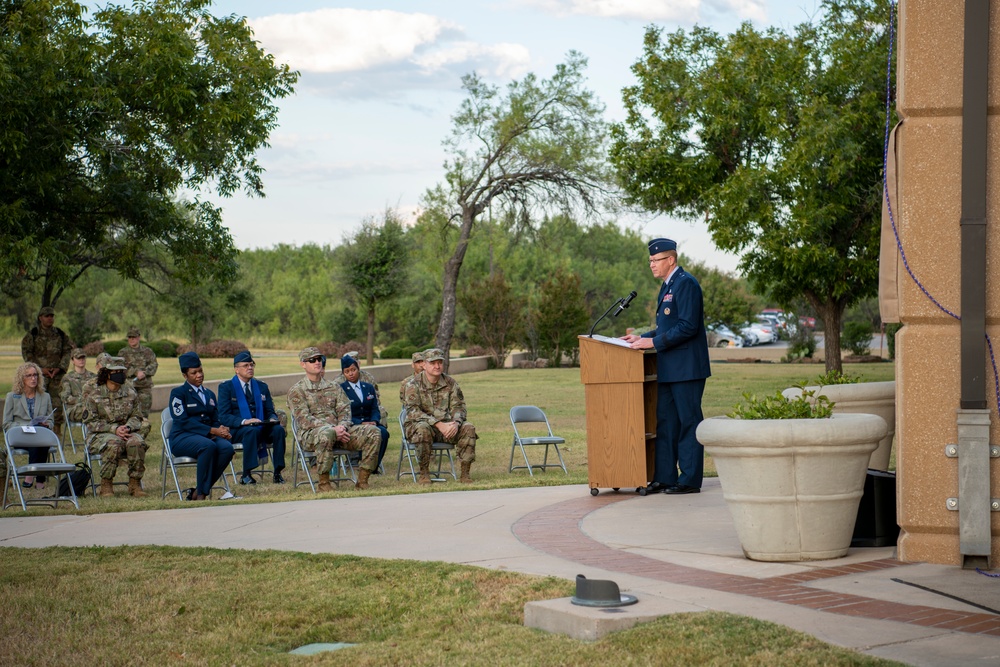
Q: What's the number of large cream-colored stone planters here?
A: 2